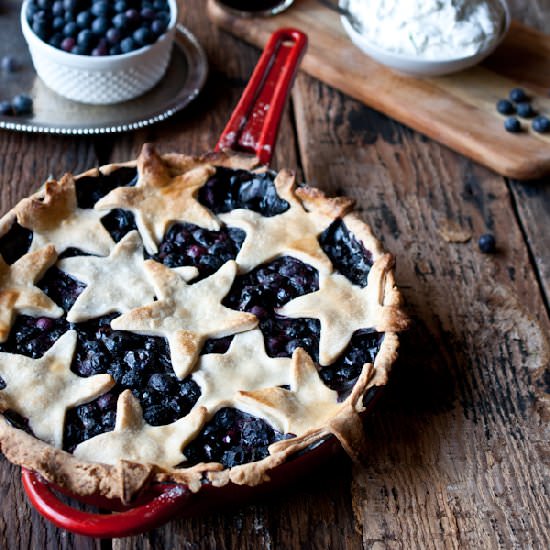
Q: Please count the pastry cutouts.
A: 11